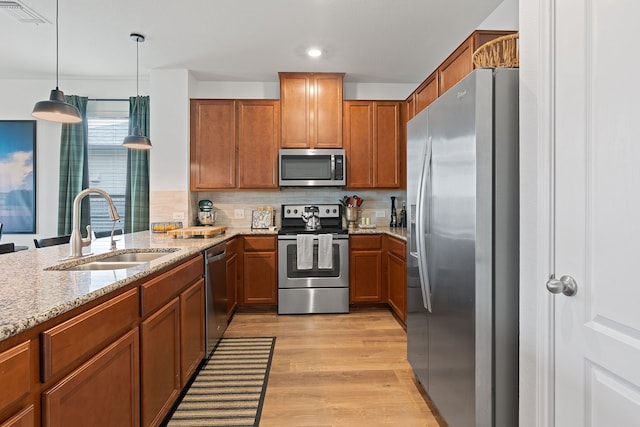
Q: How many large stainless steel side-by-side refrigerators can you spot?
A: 1